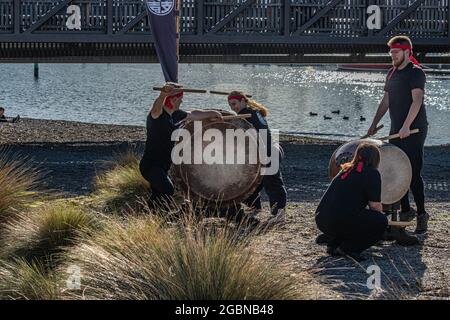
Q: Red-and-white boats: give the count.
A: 1